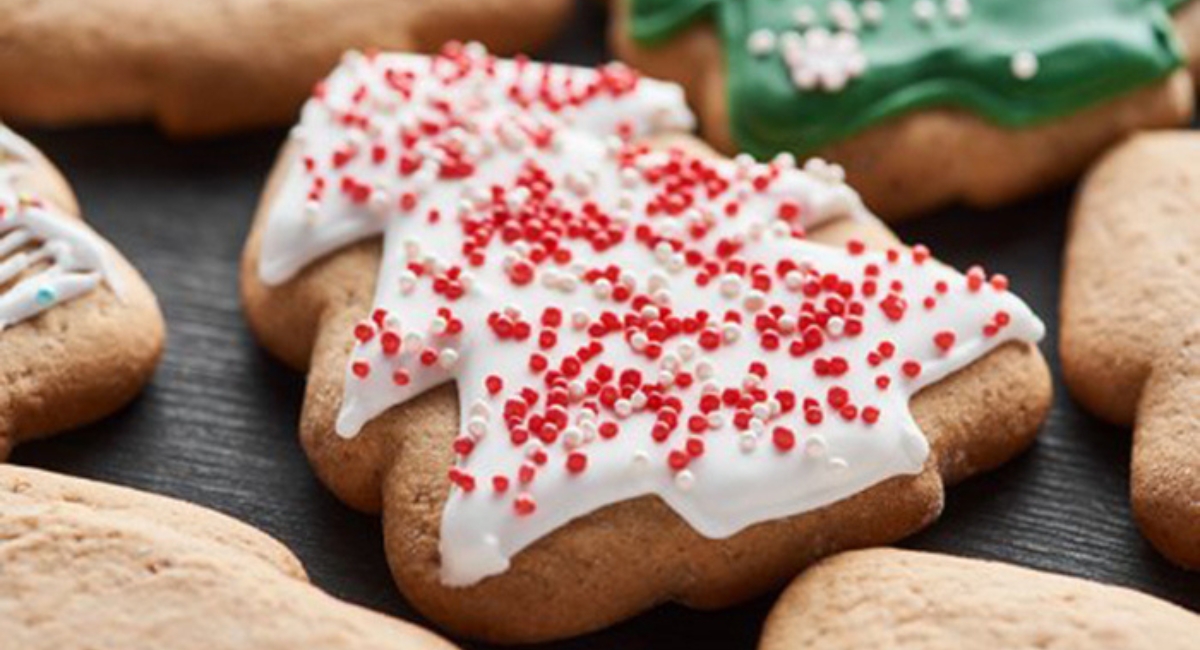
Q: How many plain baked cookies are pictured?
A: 4